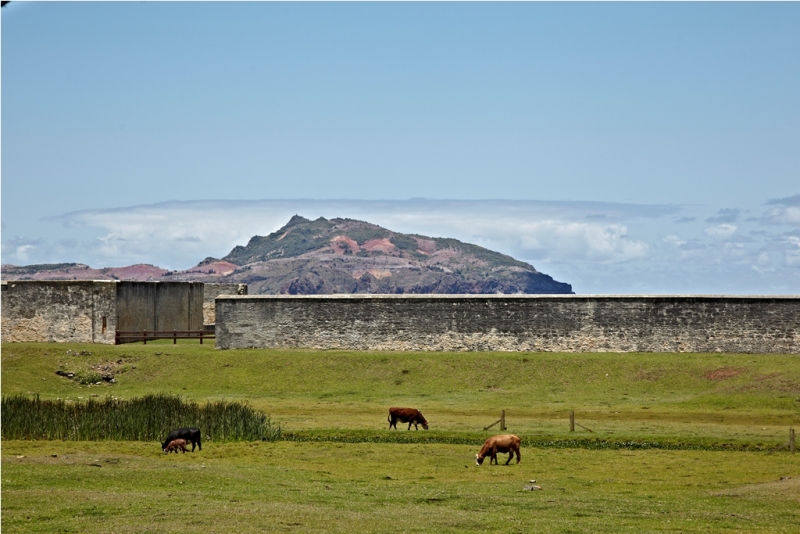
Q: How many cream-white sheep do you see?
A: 0